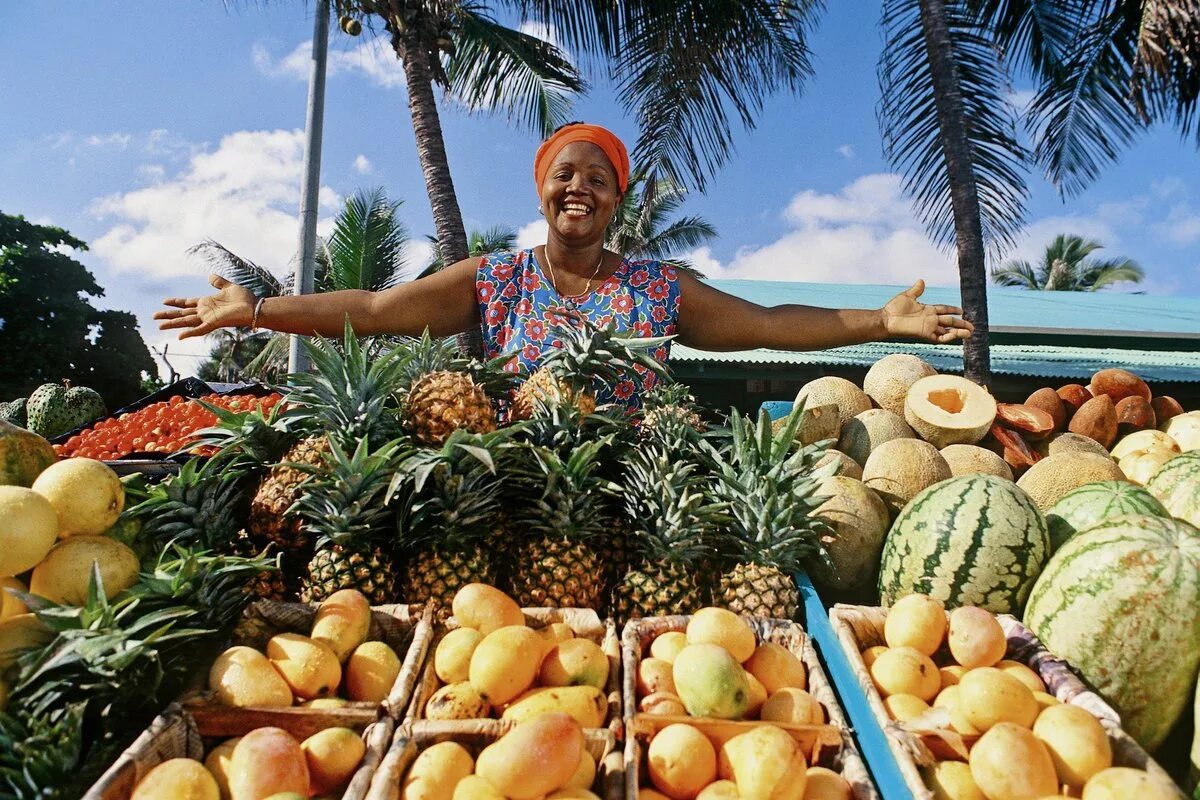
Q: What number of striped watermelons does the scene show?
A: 4